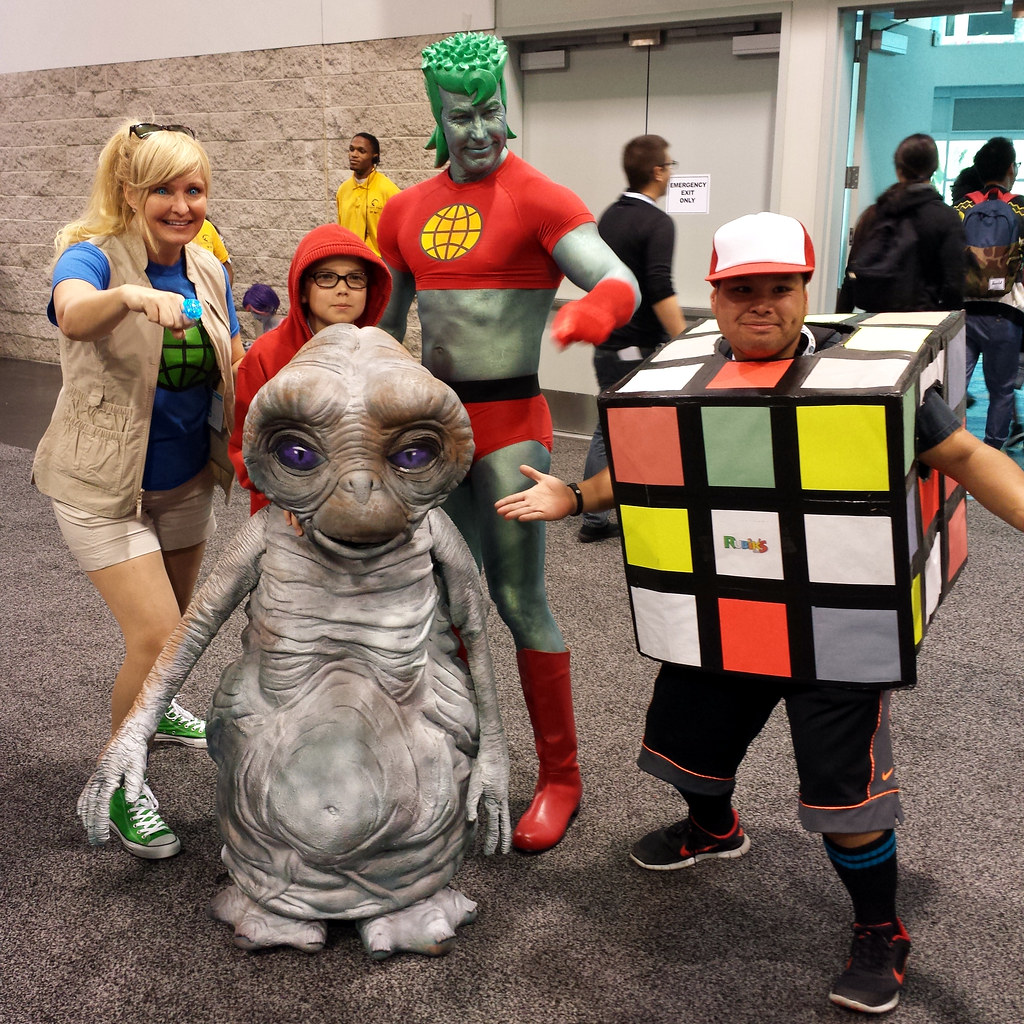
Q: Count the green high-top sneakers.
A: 2